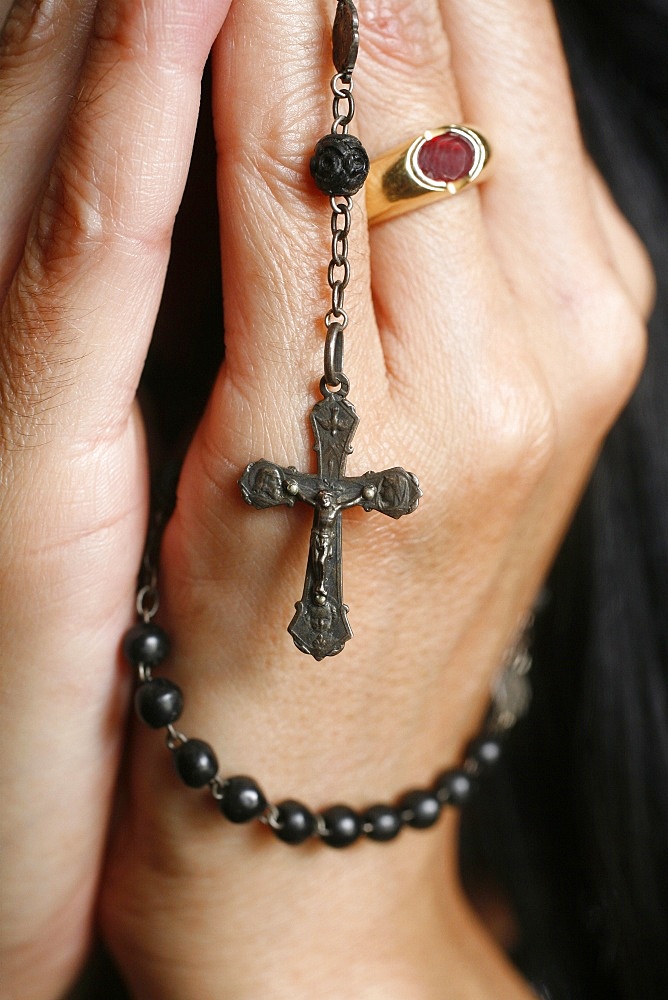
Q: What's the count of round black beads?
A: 11